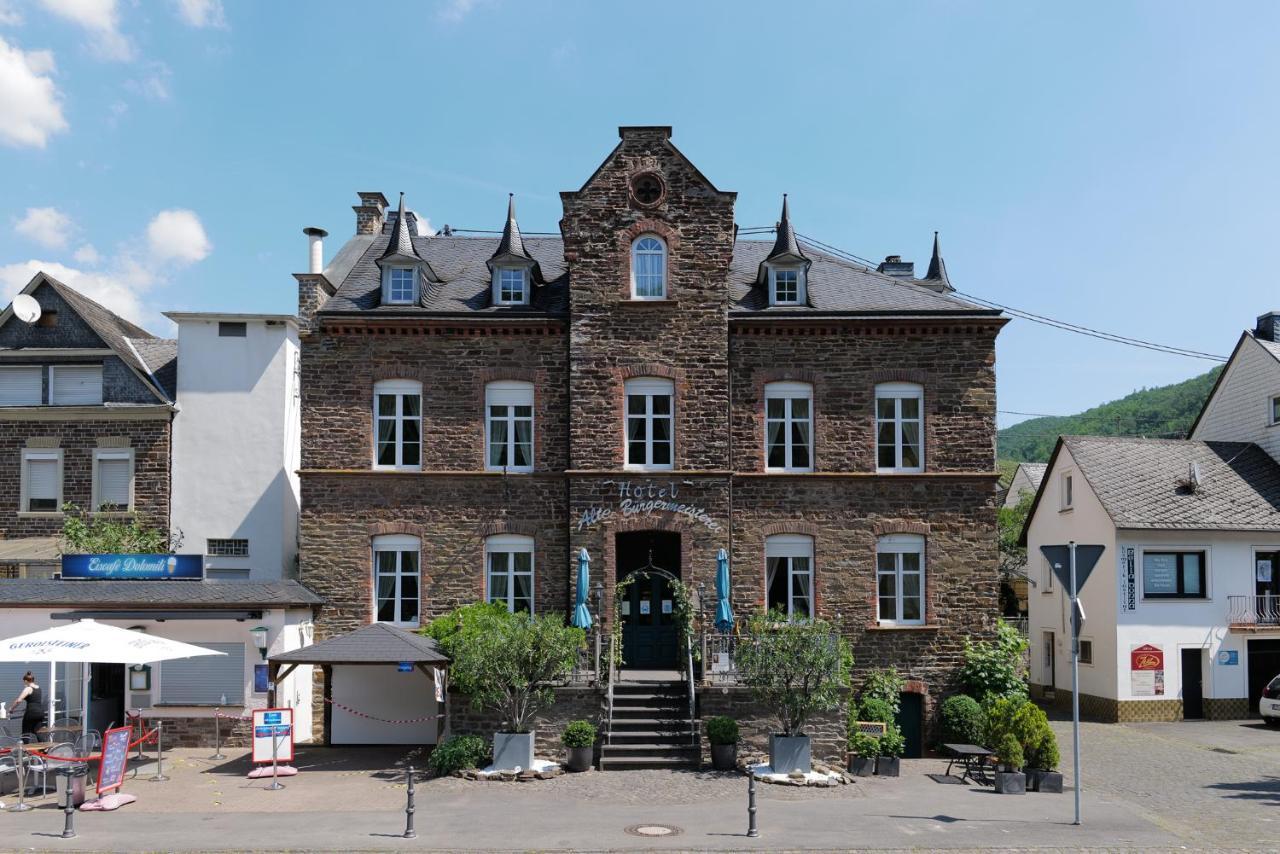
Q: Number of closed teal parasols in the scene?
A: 2